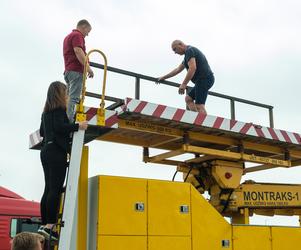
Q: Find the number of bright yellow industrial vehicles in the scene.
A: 1